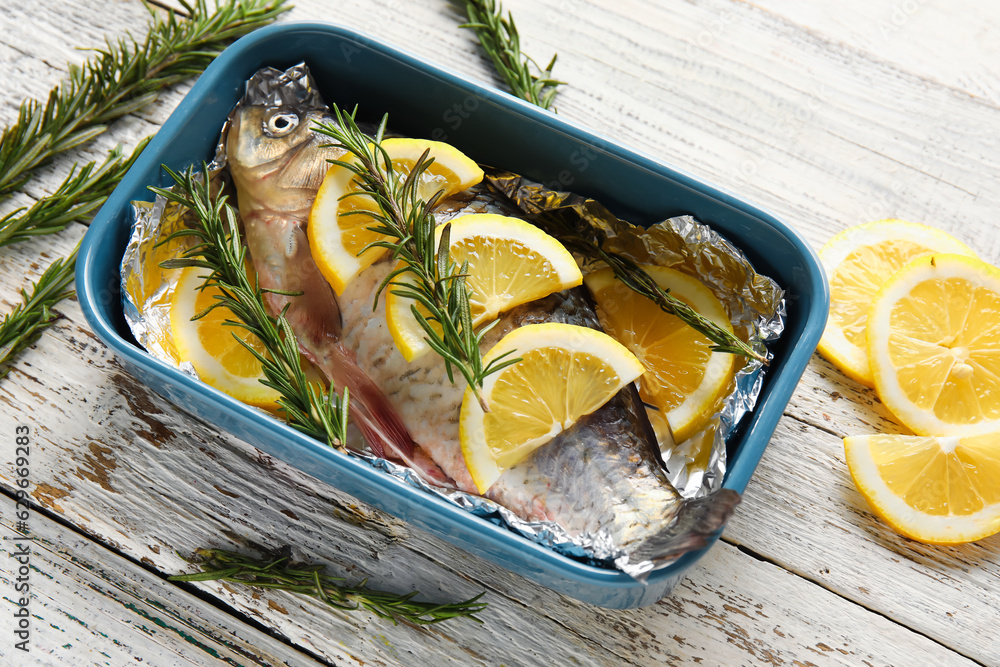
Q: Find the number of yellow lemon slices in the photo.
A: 8